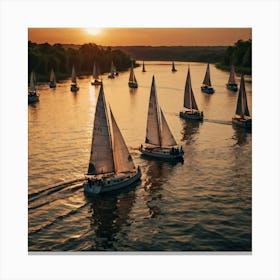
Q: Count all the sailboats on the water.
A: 14